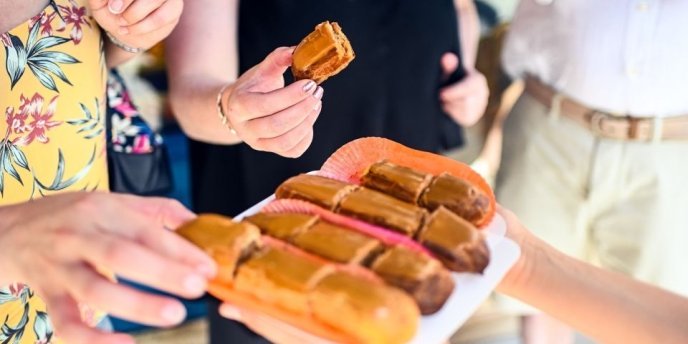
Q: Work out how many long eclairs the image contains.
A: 4